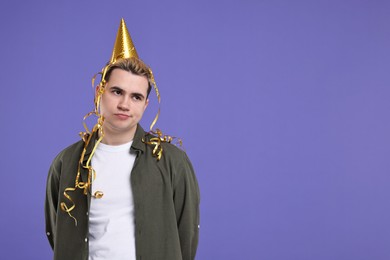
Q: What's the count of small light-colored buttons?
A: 4